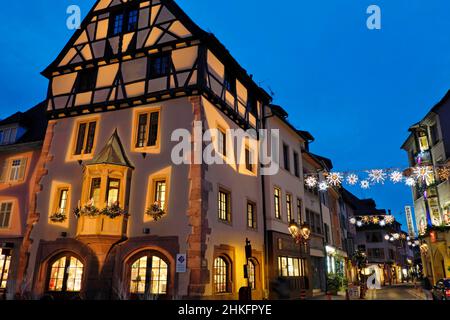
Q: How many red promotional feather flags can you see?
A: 0